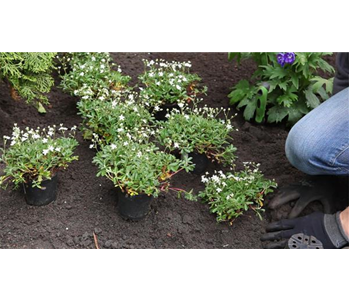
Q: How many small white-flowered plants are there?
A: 7